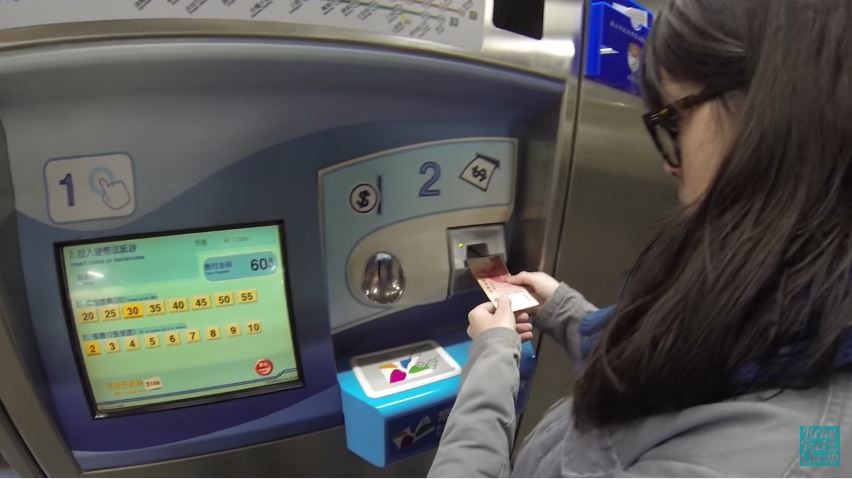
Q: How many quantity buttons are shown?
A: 9